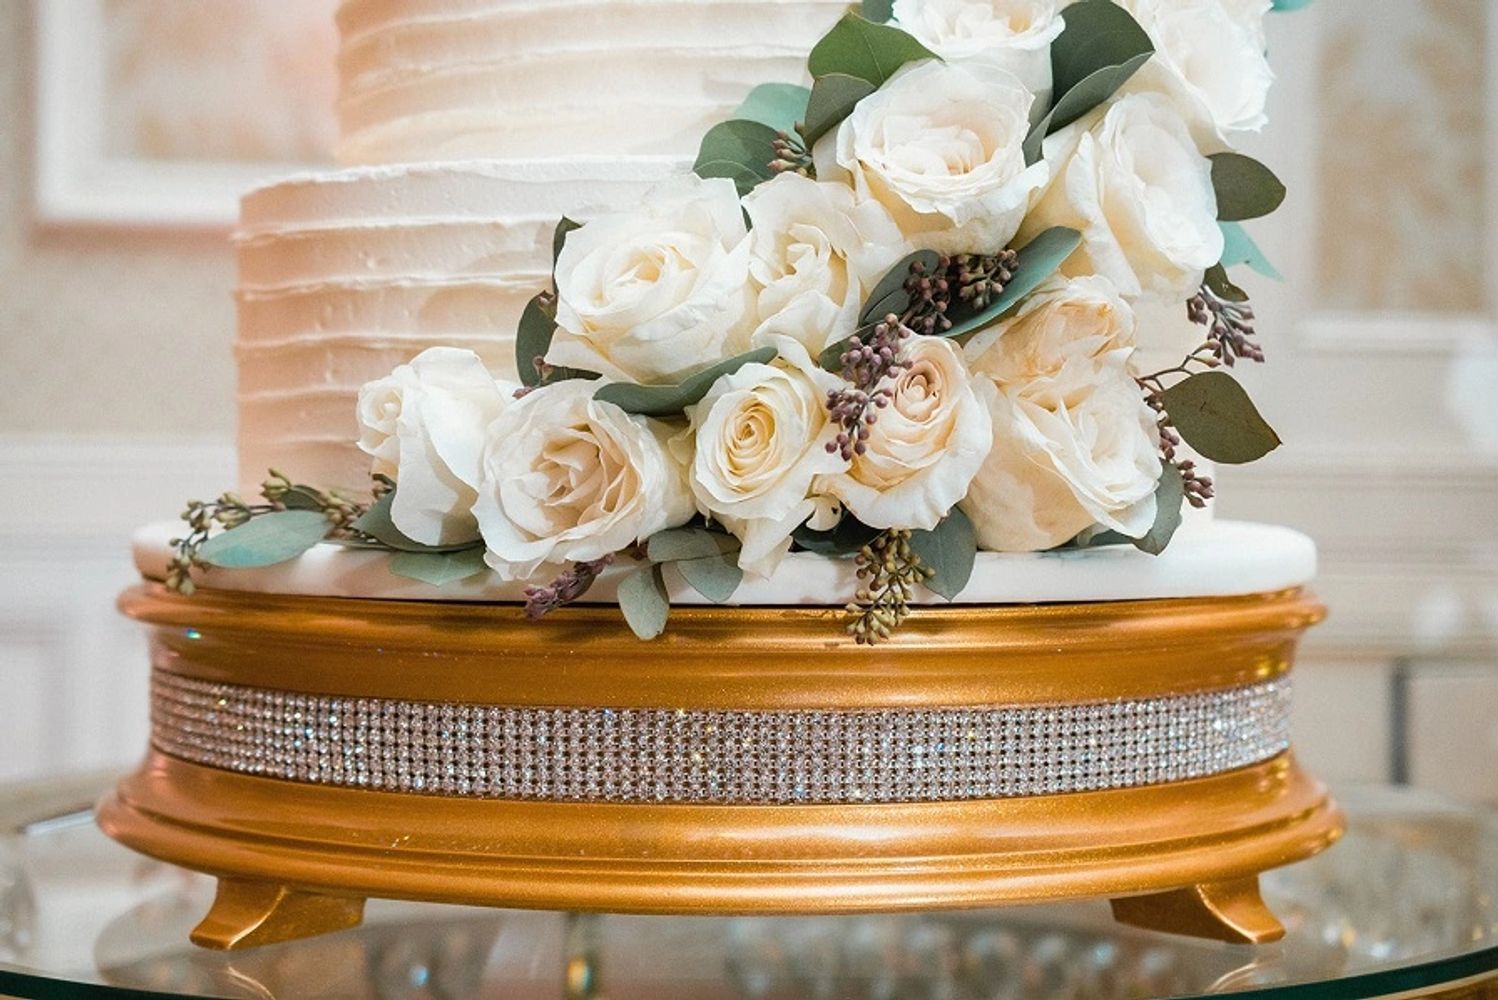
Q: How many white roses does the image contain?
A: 12